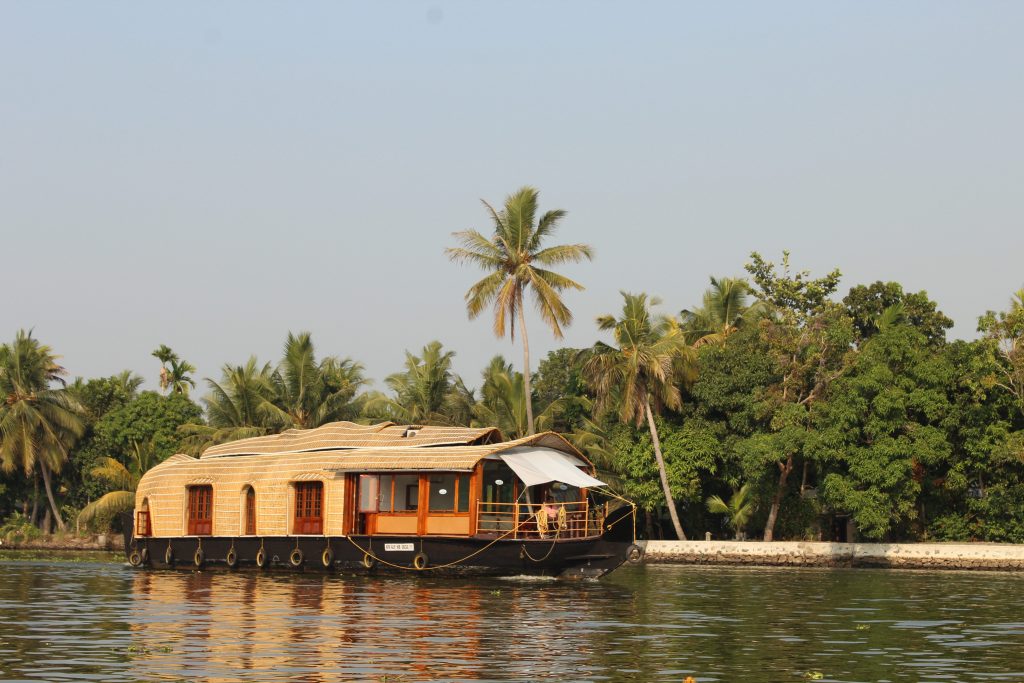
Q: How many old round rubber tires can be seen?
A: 11